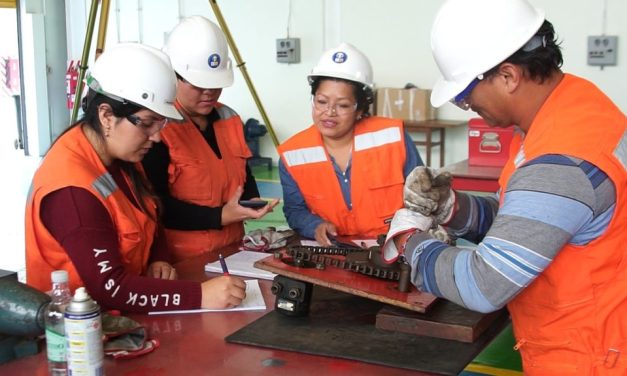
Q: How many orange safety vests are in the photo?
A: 4